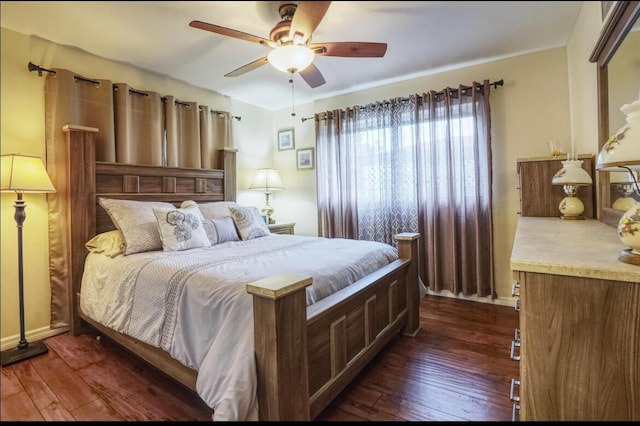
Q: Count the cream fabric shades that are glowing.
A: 2